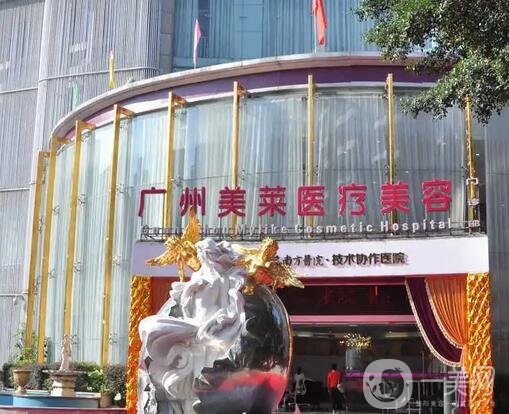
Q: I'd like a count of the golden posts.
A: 9